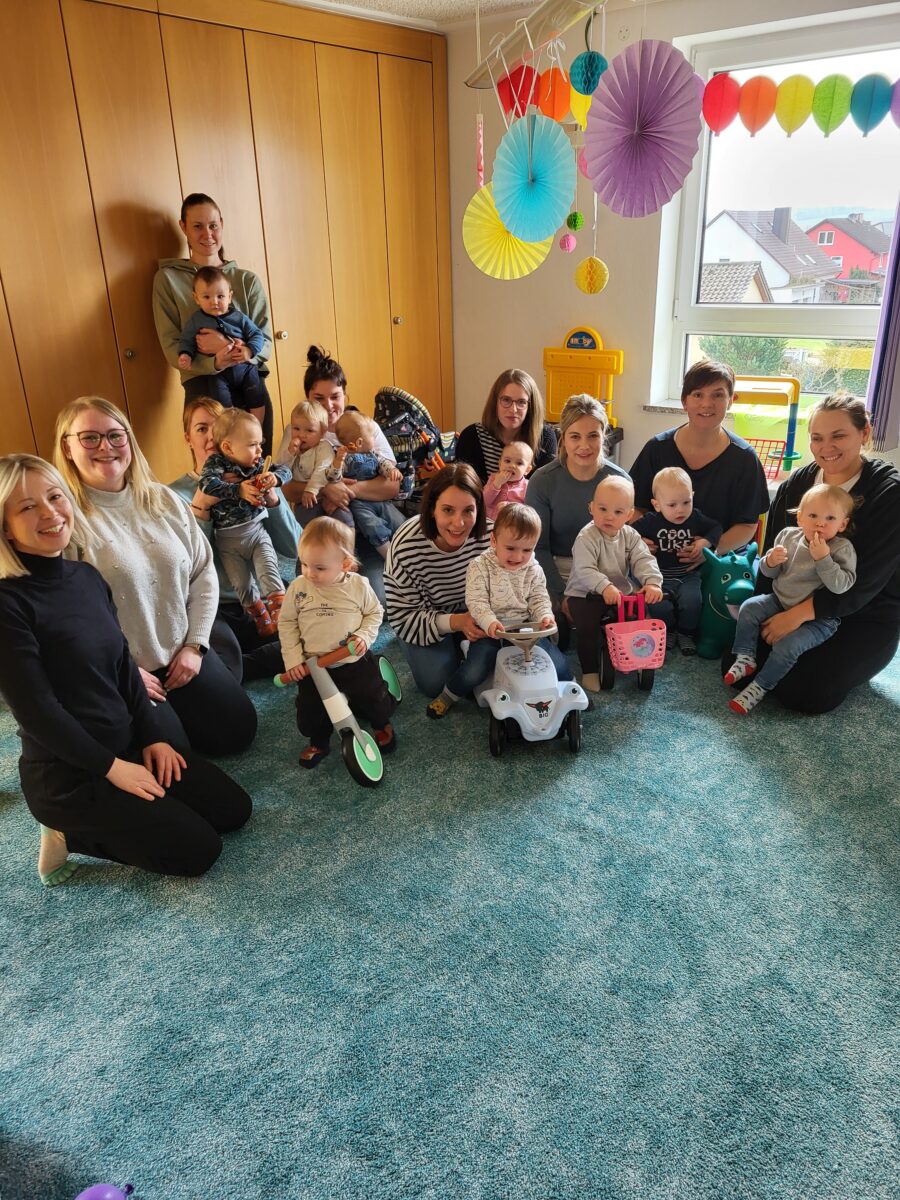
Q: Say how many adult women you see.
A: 10